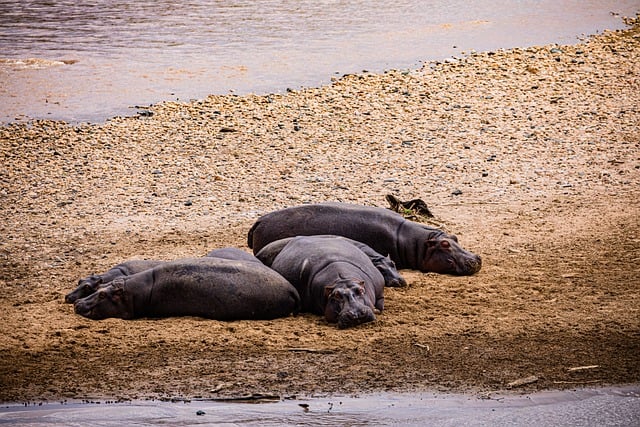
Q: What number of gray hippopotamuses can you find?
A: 5